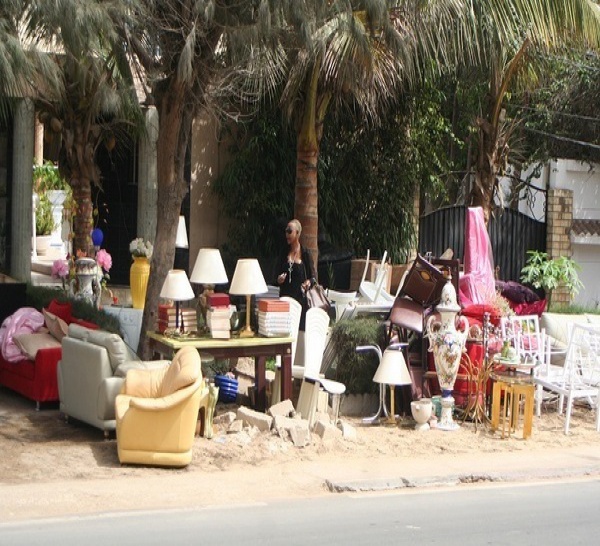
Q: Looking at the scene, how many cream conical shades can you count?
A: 5